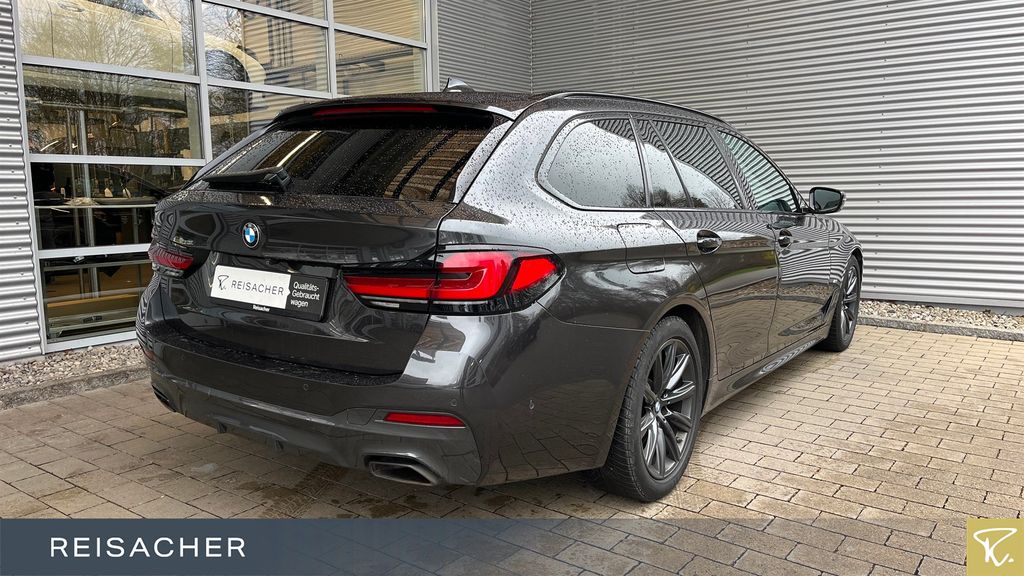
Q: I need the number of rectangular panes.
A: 9